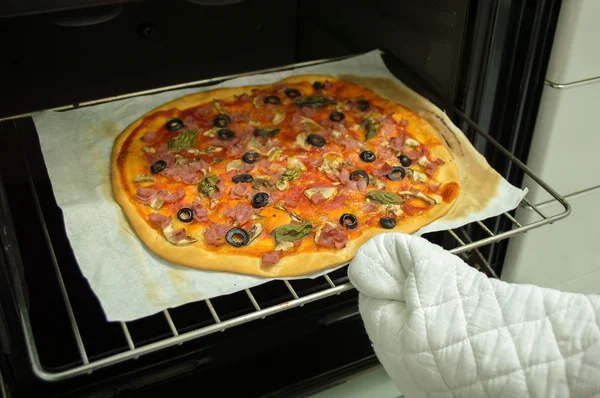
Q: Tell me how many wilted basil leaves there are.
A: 8